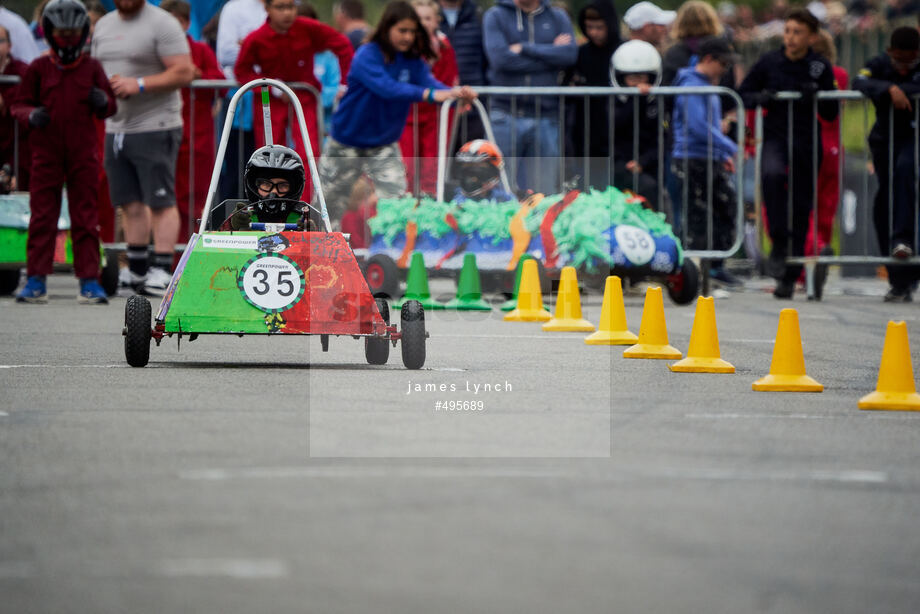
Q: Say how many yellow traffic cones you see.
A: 7